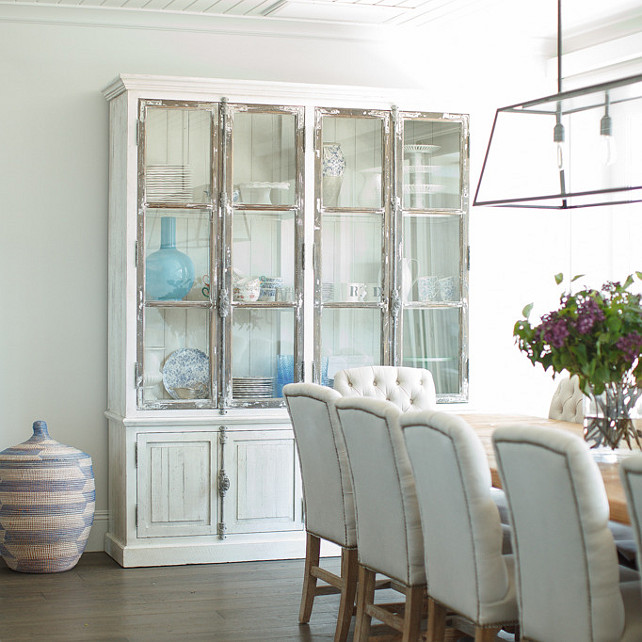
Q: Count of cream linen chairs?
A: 7